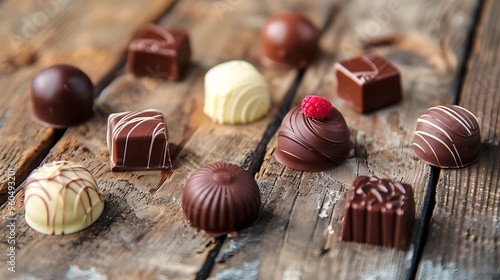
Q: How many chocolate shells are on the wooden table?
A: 11